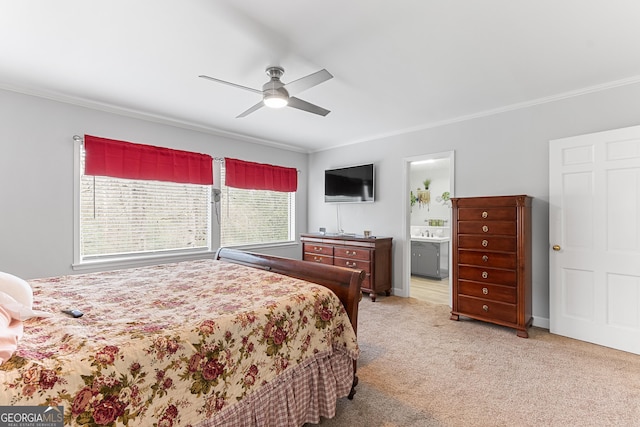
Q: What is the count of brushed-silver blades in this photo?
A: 4